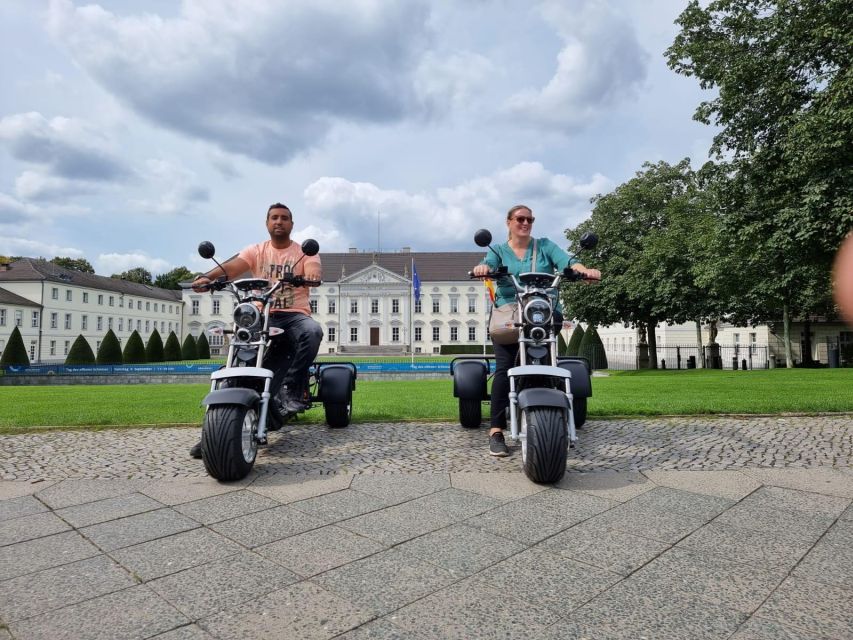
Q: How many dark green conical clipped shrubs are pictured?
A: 11